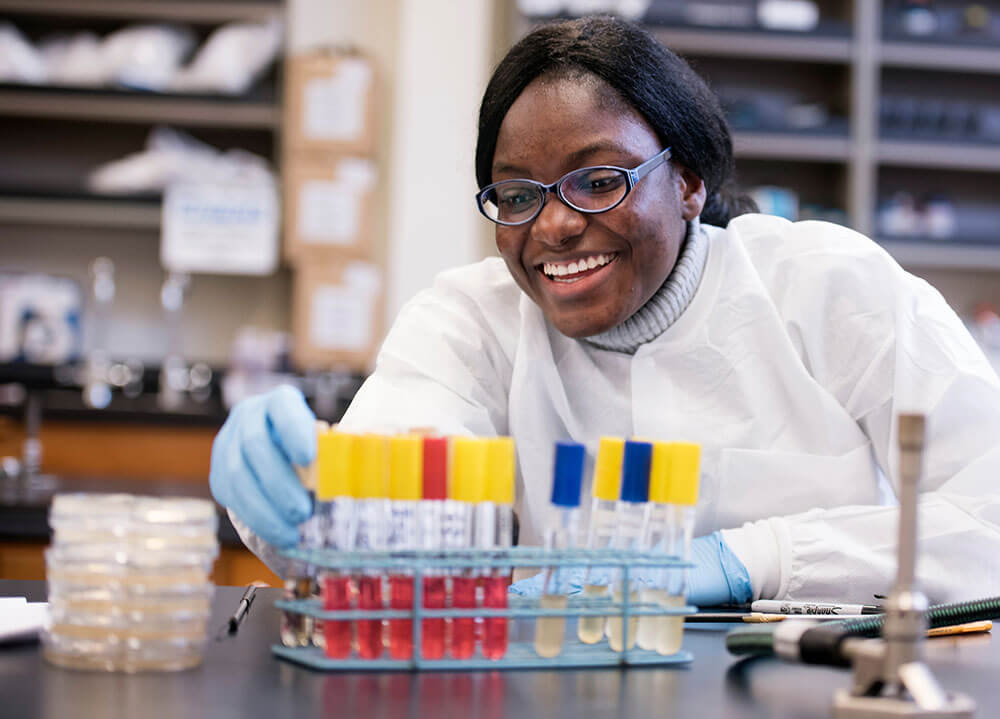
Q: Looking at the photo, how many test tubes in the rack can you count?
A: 11